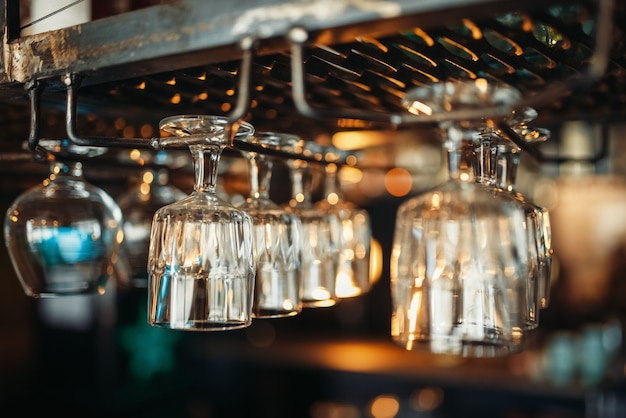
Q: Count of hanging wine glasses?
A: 9